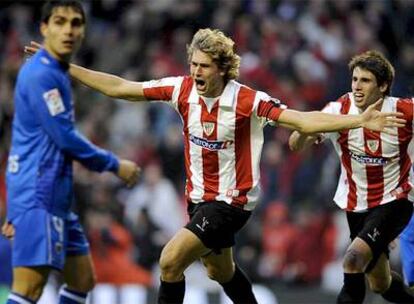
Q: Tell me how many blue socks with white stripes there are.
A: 2